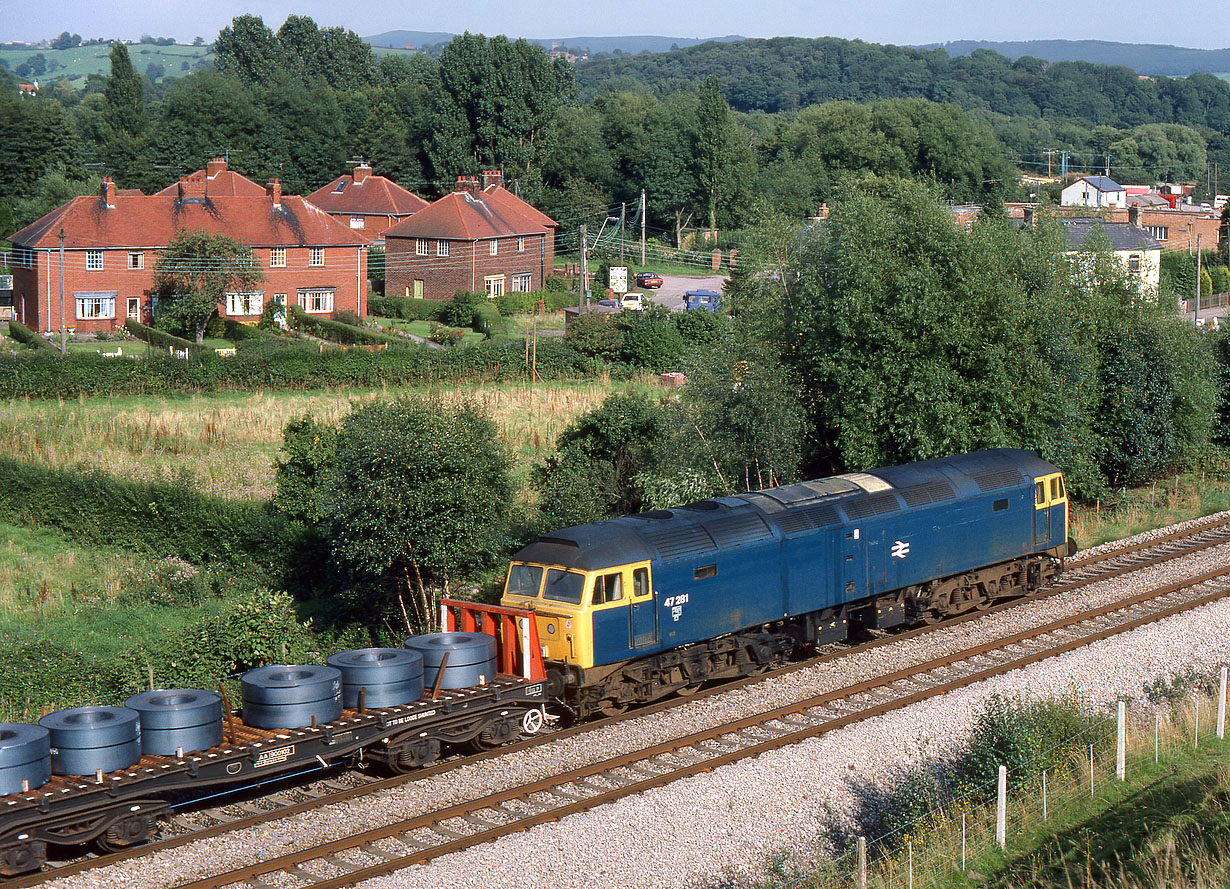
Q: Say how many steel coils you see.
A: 6